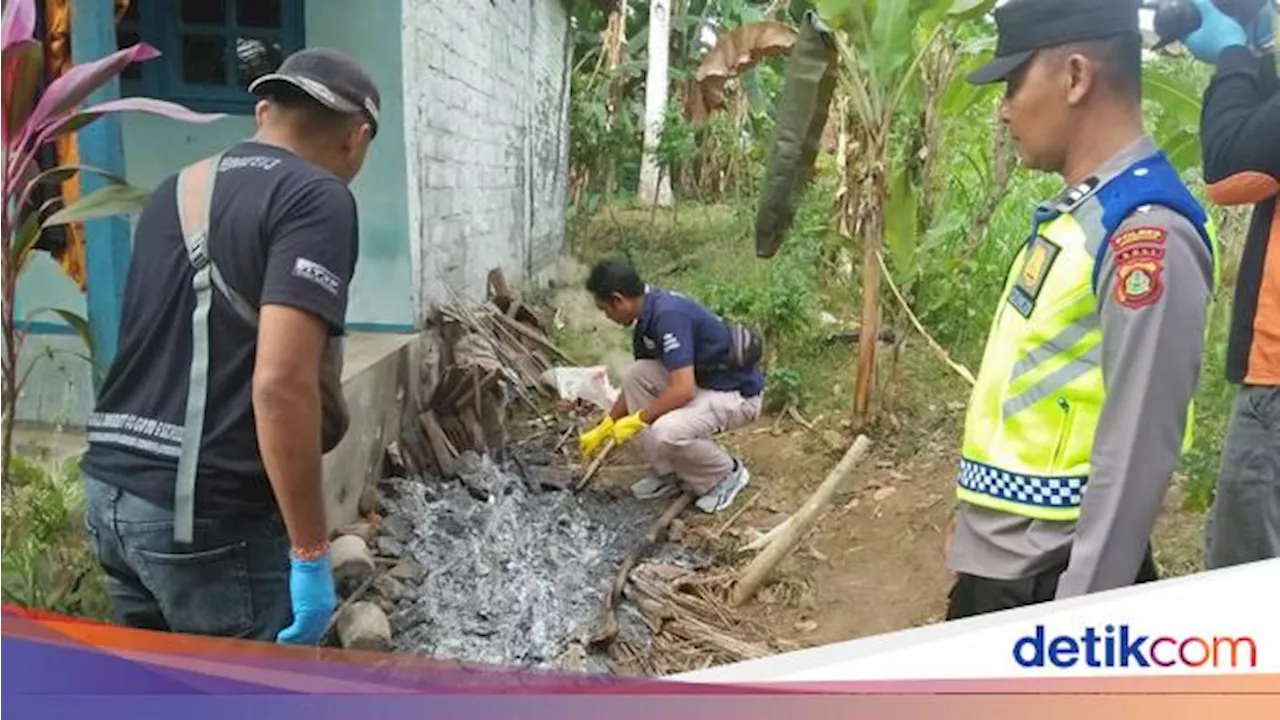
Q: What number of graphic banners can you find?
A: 1